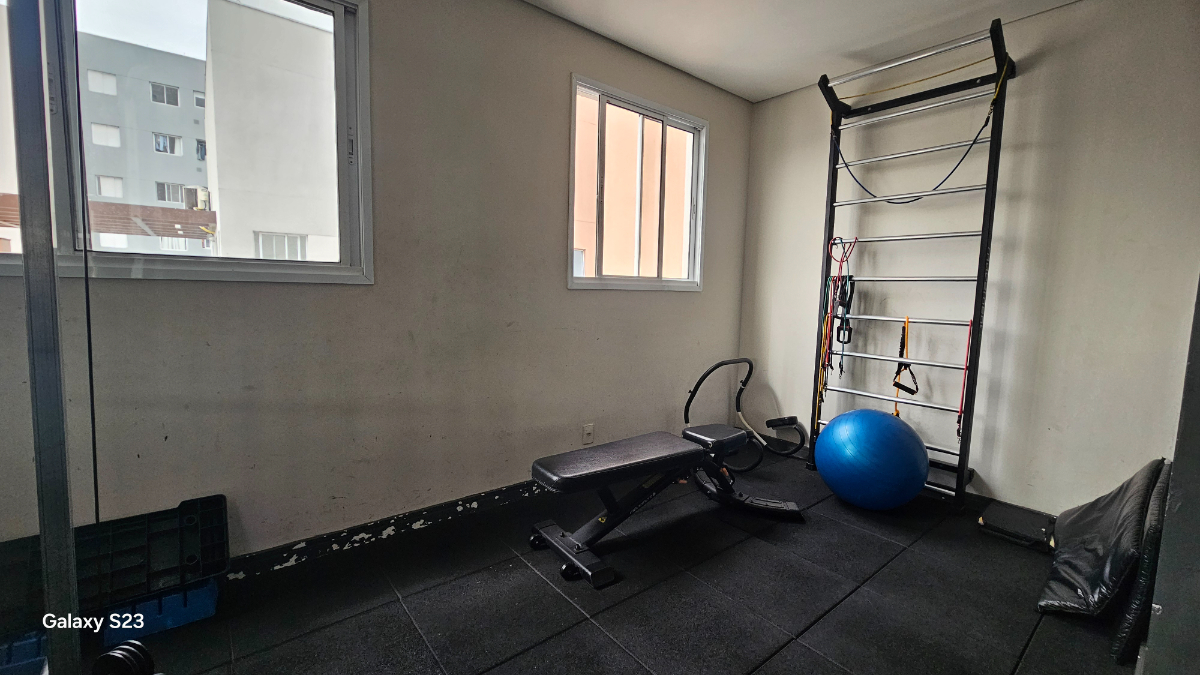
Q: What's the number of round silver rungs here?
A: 11